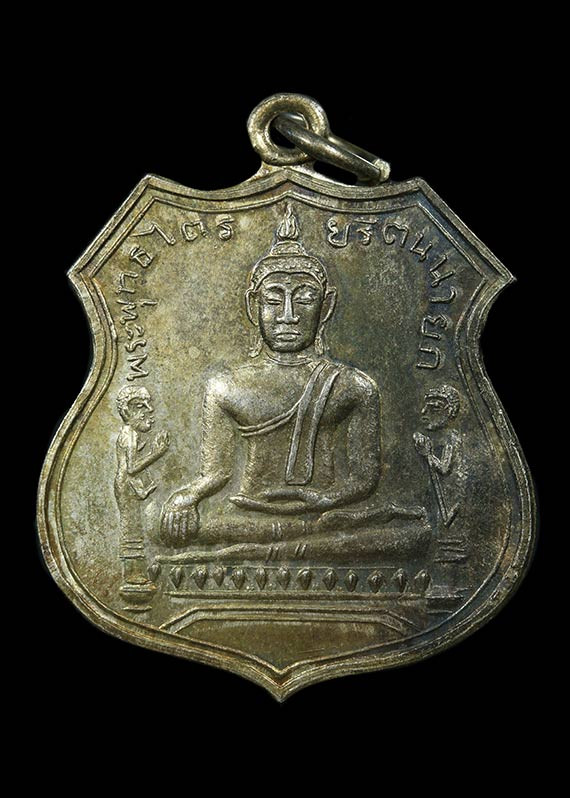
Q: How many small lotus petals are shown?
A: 13